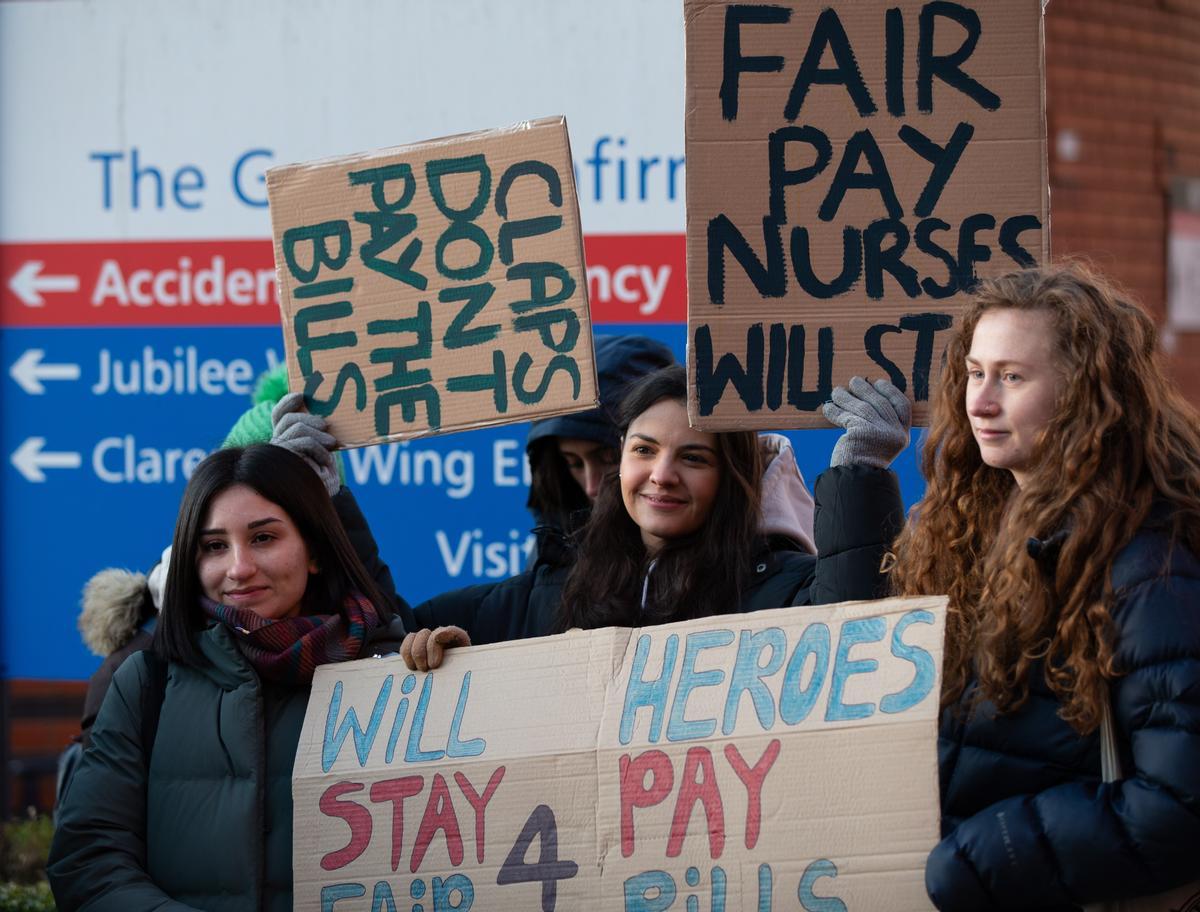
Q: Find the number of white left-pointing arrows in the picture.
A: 3